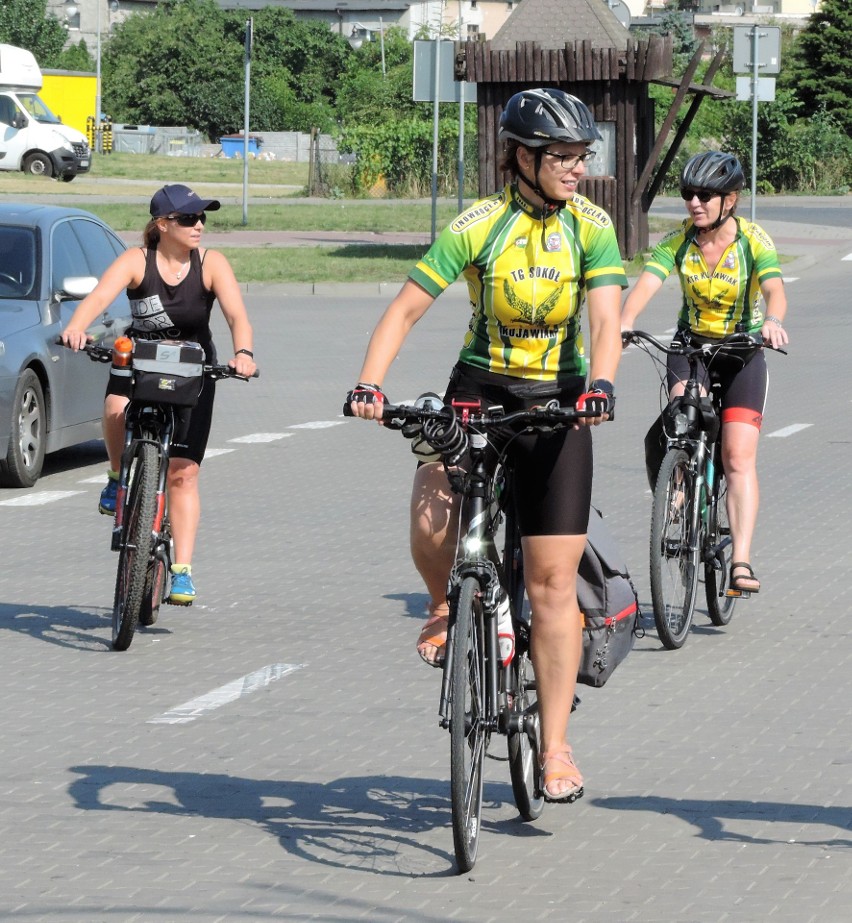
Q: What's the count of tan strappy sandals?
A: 2